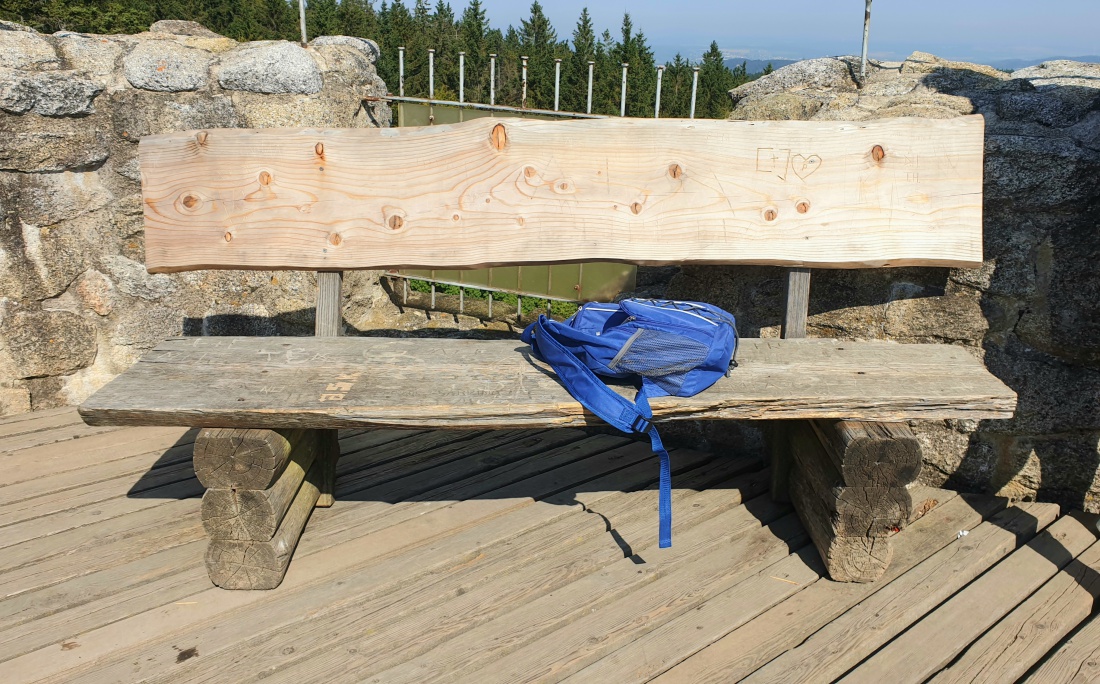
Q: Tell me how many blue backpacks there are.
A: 1